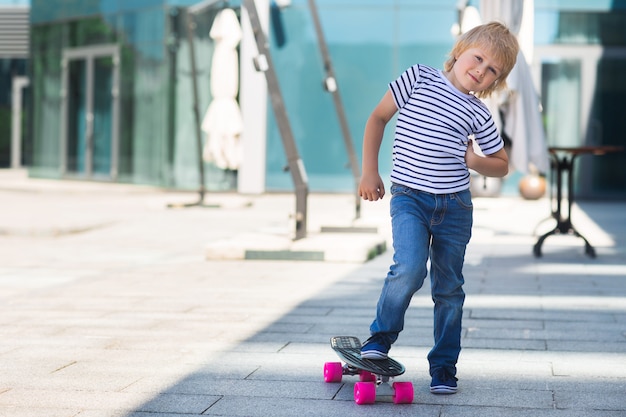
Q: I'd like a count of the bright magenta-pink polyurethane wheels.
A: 4